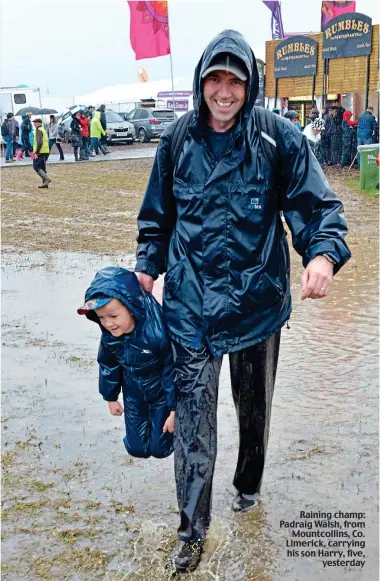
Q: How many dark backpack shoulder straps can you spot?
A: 2